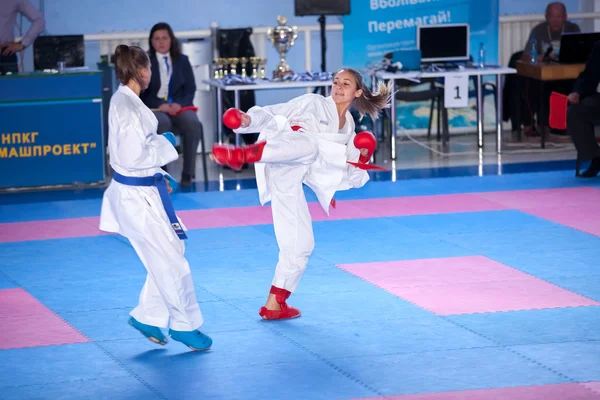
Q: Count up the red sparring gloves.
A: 2